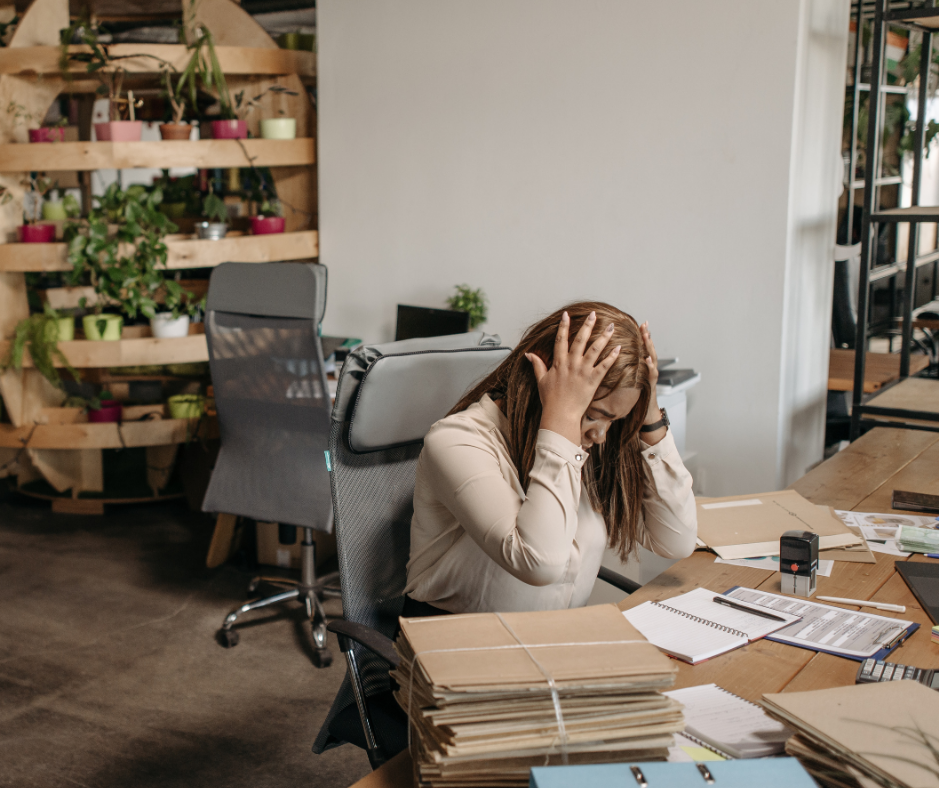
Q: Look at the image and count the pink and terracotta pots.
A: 7